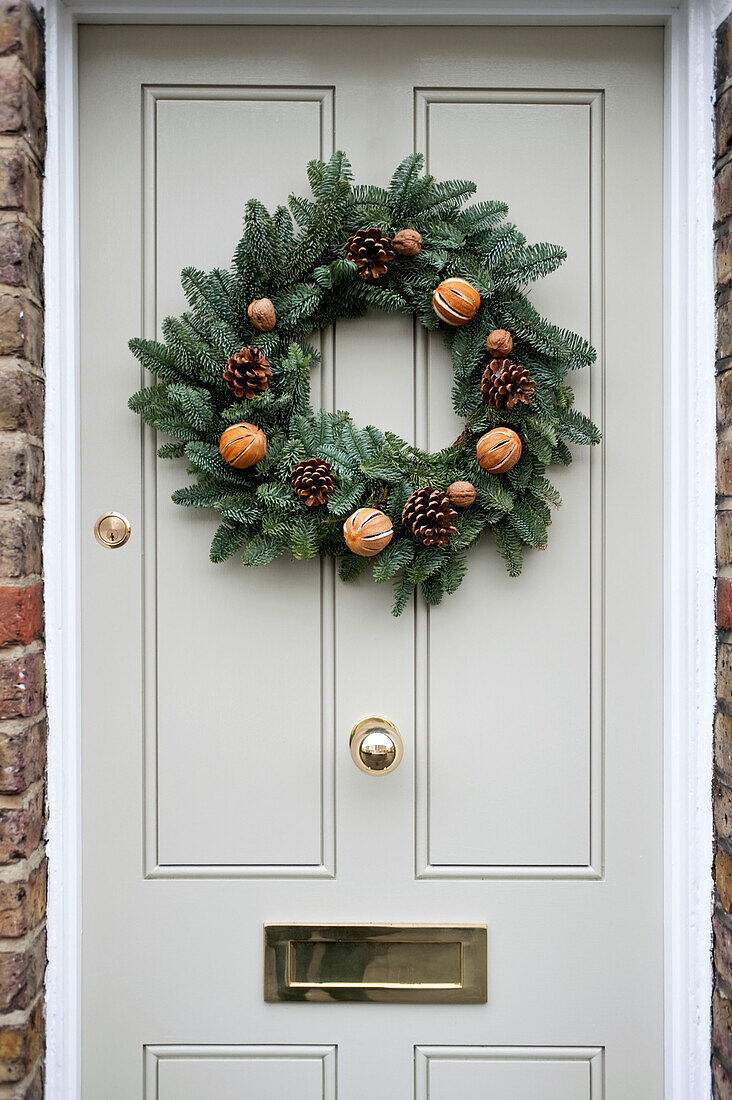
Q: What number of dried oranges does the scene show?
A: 4